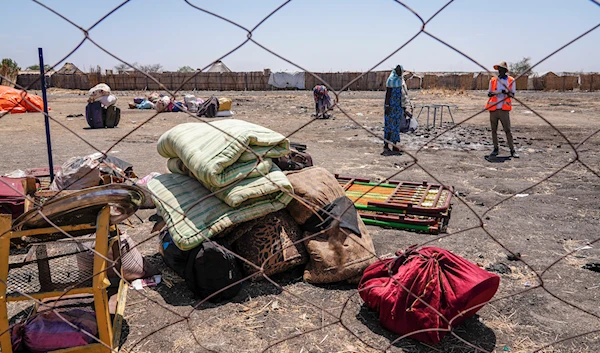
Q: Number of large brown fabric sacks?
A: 2